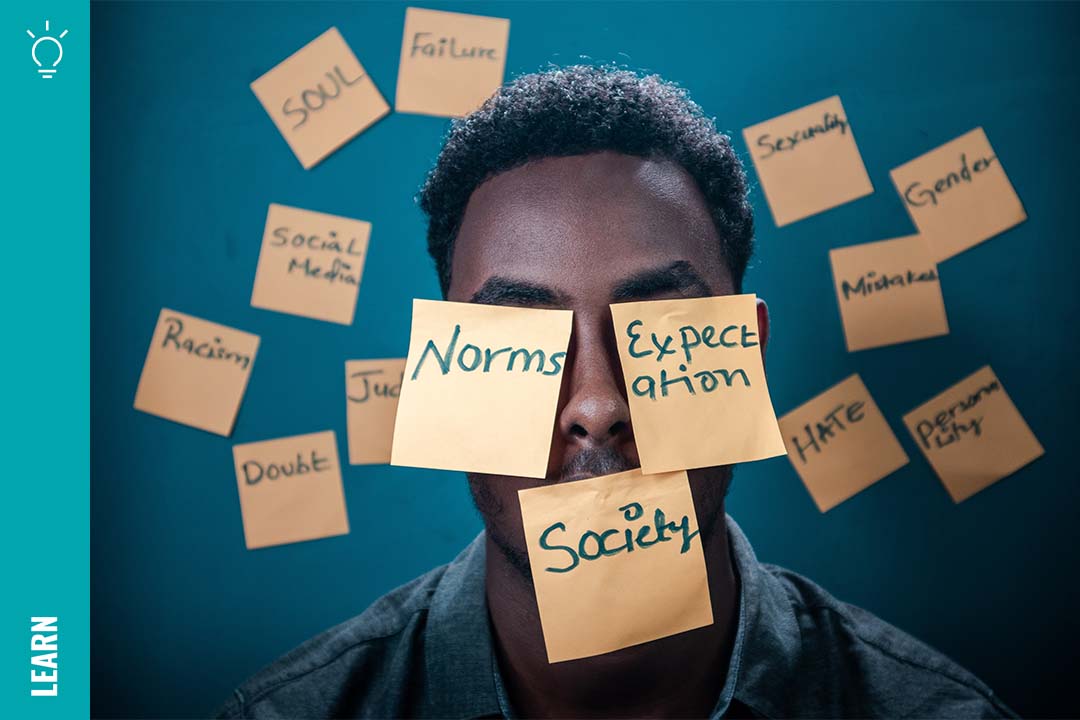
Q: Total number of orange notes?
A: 14